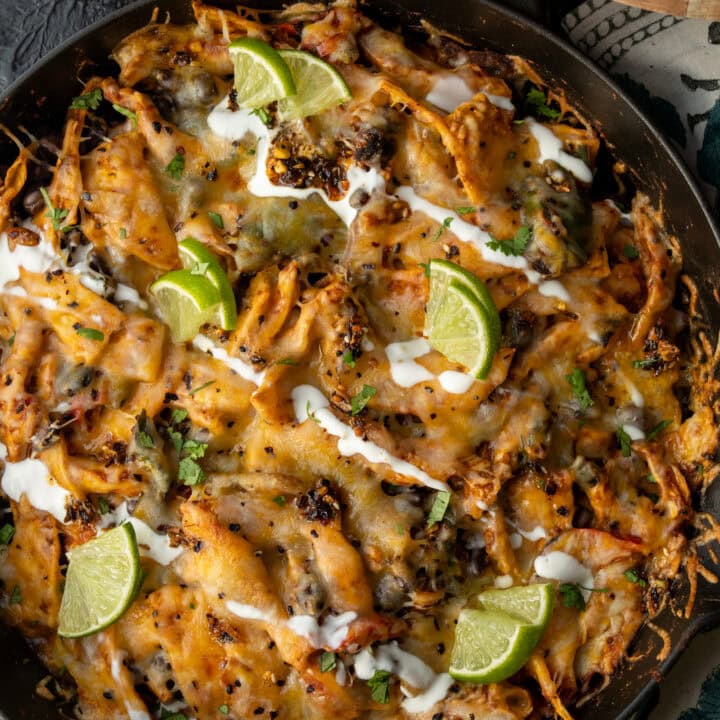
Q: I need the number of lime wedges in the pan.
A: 9